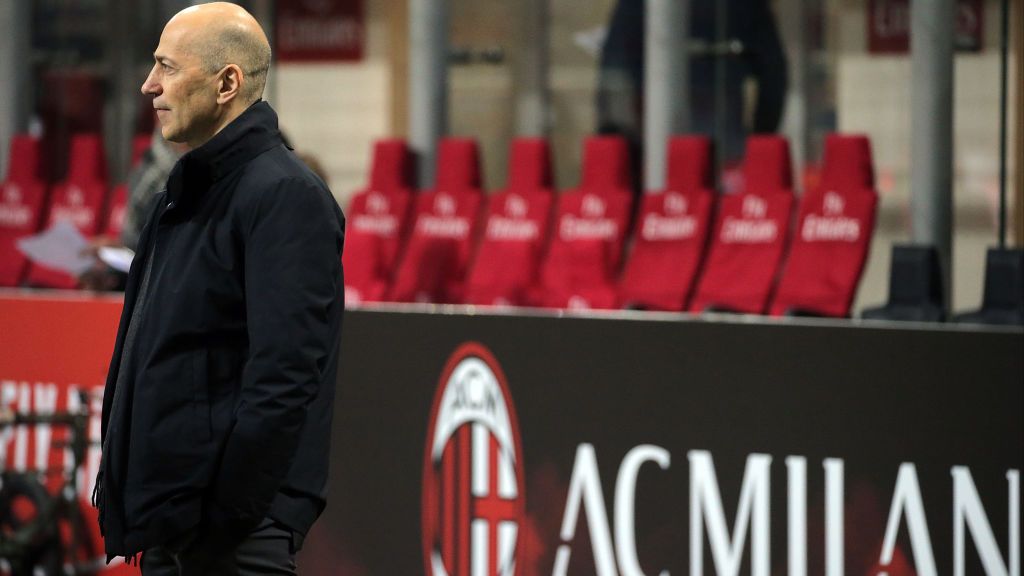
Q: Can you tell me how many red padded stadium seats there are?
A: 10